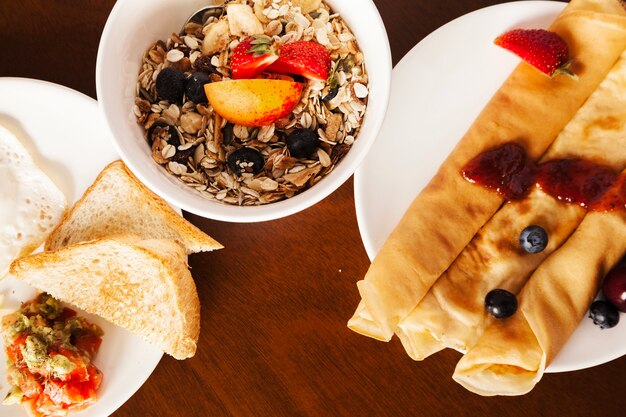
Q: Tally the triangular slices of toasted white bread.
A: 2